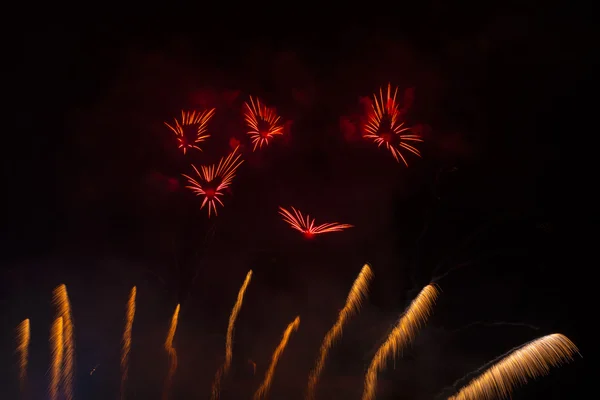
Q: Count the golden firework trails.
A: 10